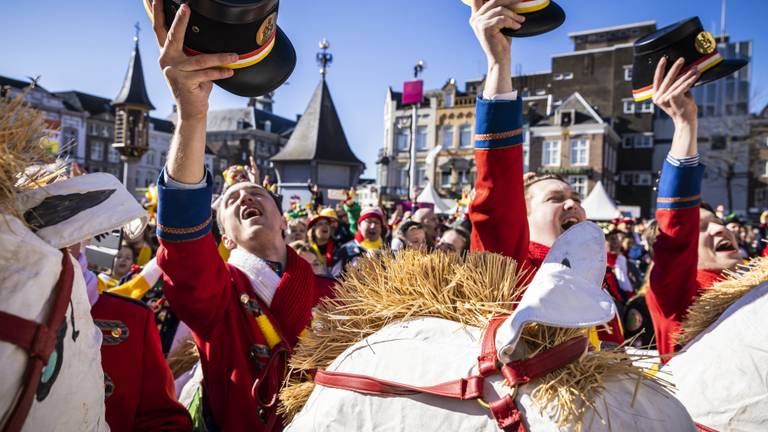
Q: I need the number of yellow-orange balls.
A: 0